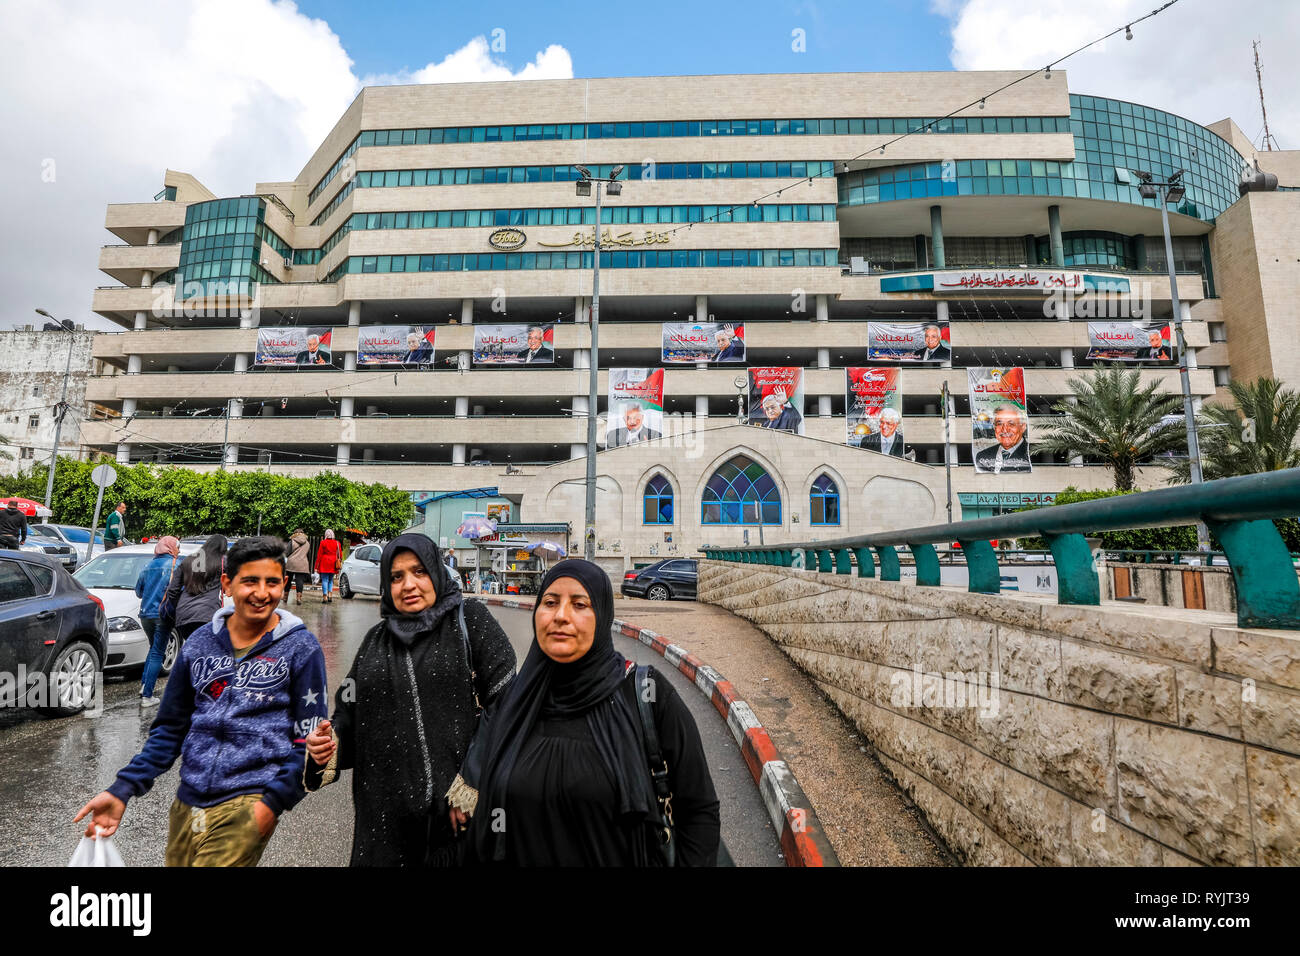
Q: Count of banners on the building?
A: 10